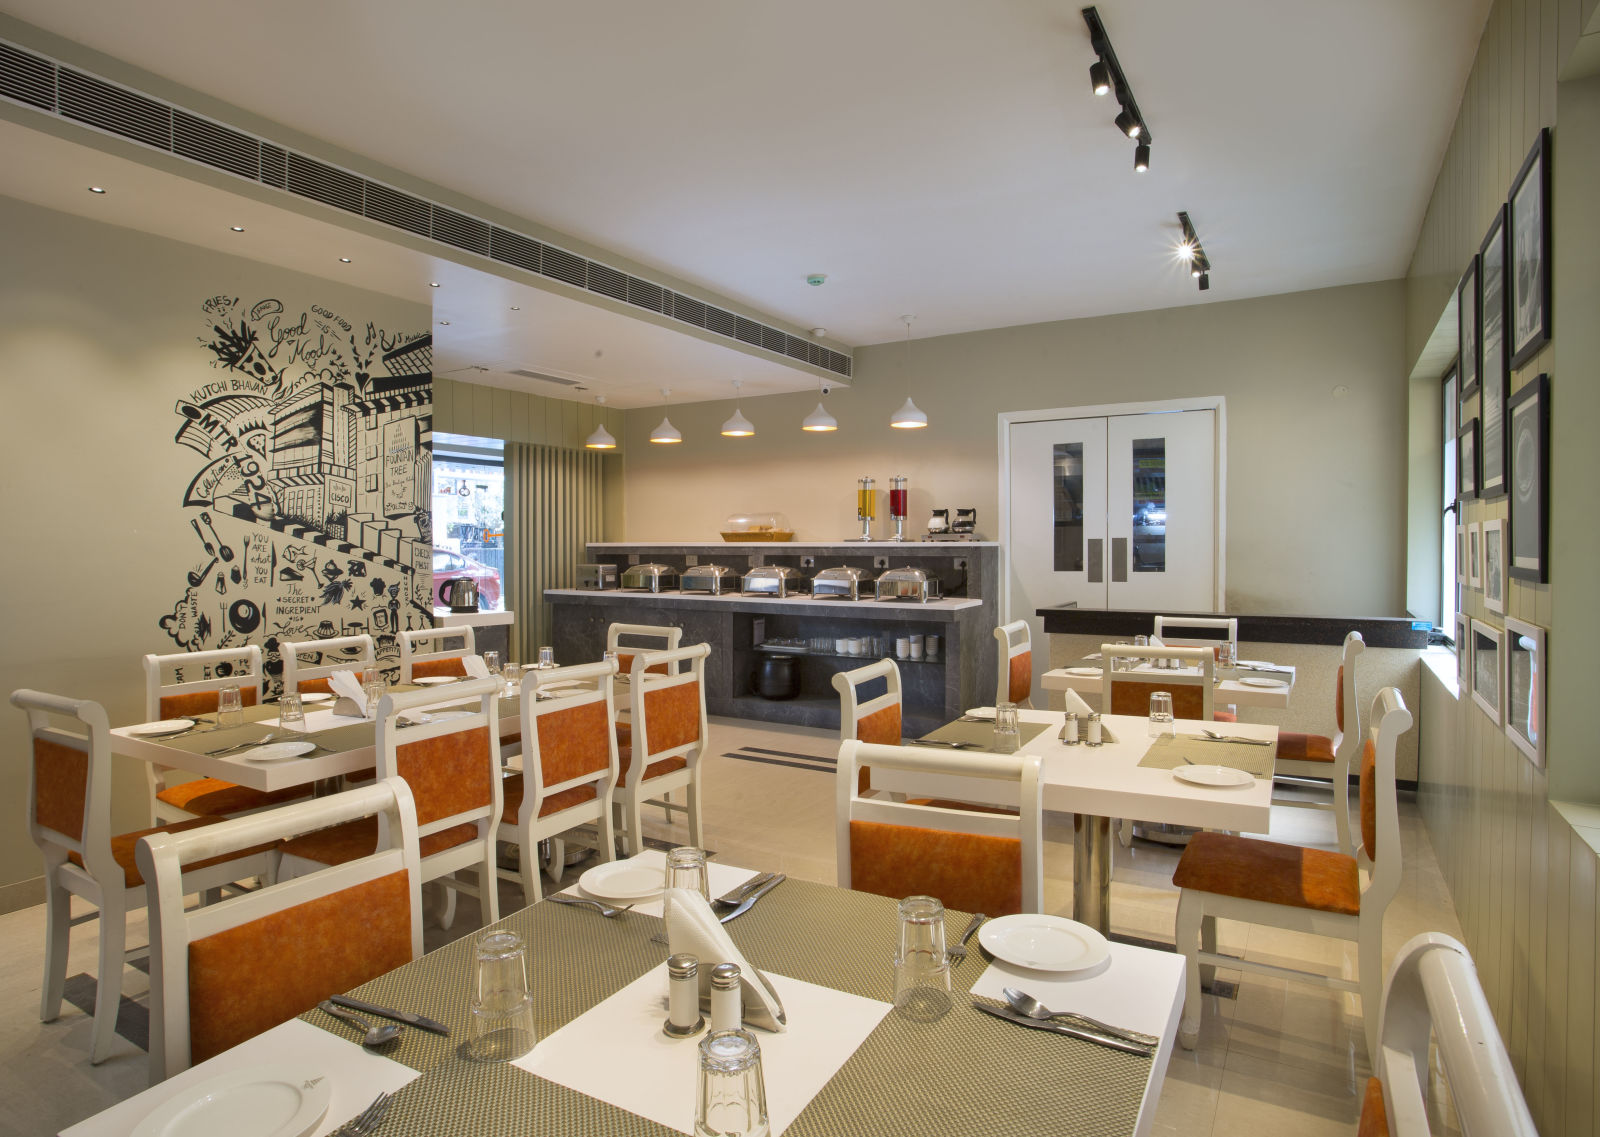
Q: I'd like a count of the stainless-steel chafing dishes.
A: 5